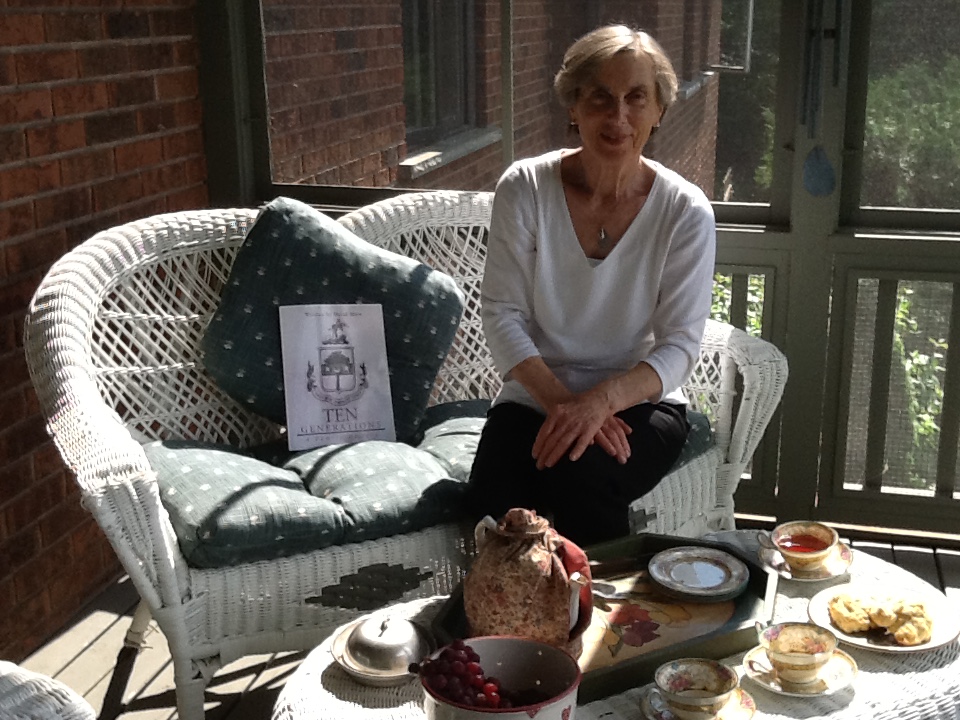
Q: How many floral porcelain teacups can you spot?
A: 3